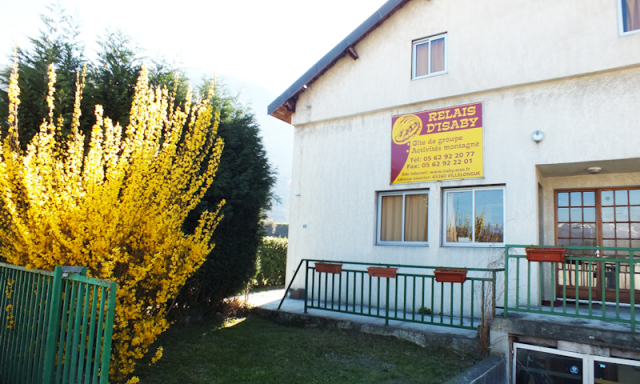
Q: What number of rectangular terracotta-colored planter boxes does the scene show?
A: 4